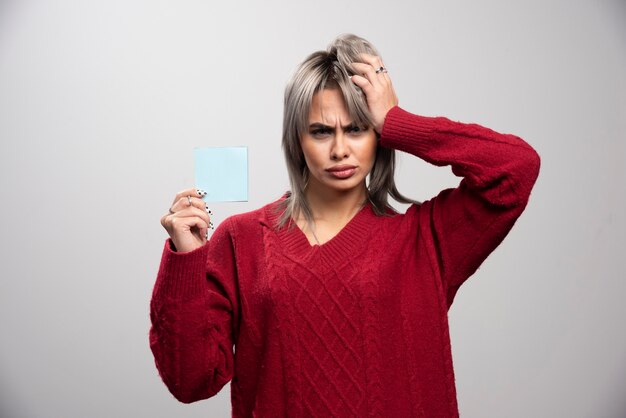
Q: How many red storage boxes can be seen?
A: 0